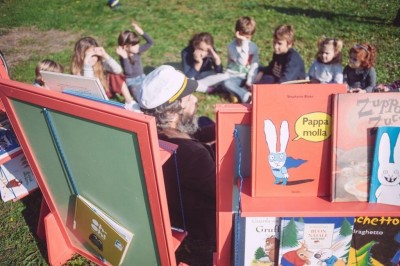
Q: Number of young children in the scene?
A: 8